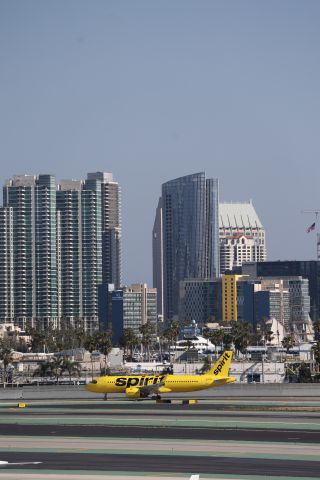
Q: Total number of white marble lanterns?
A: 0